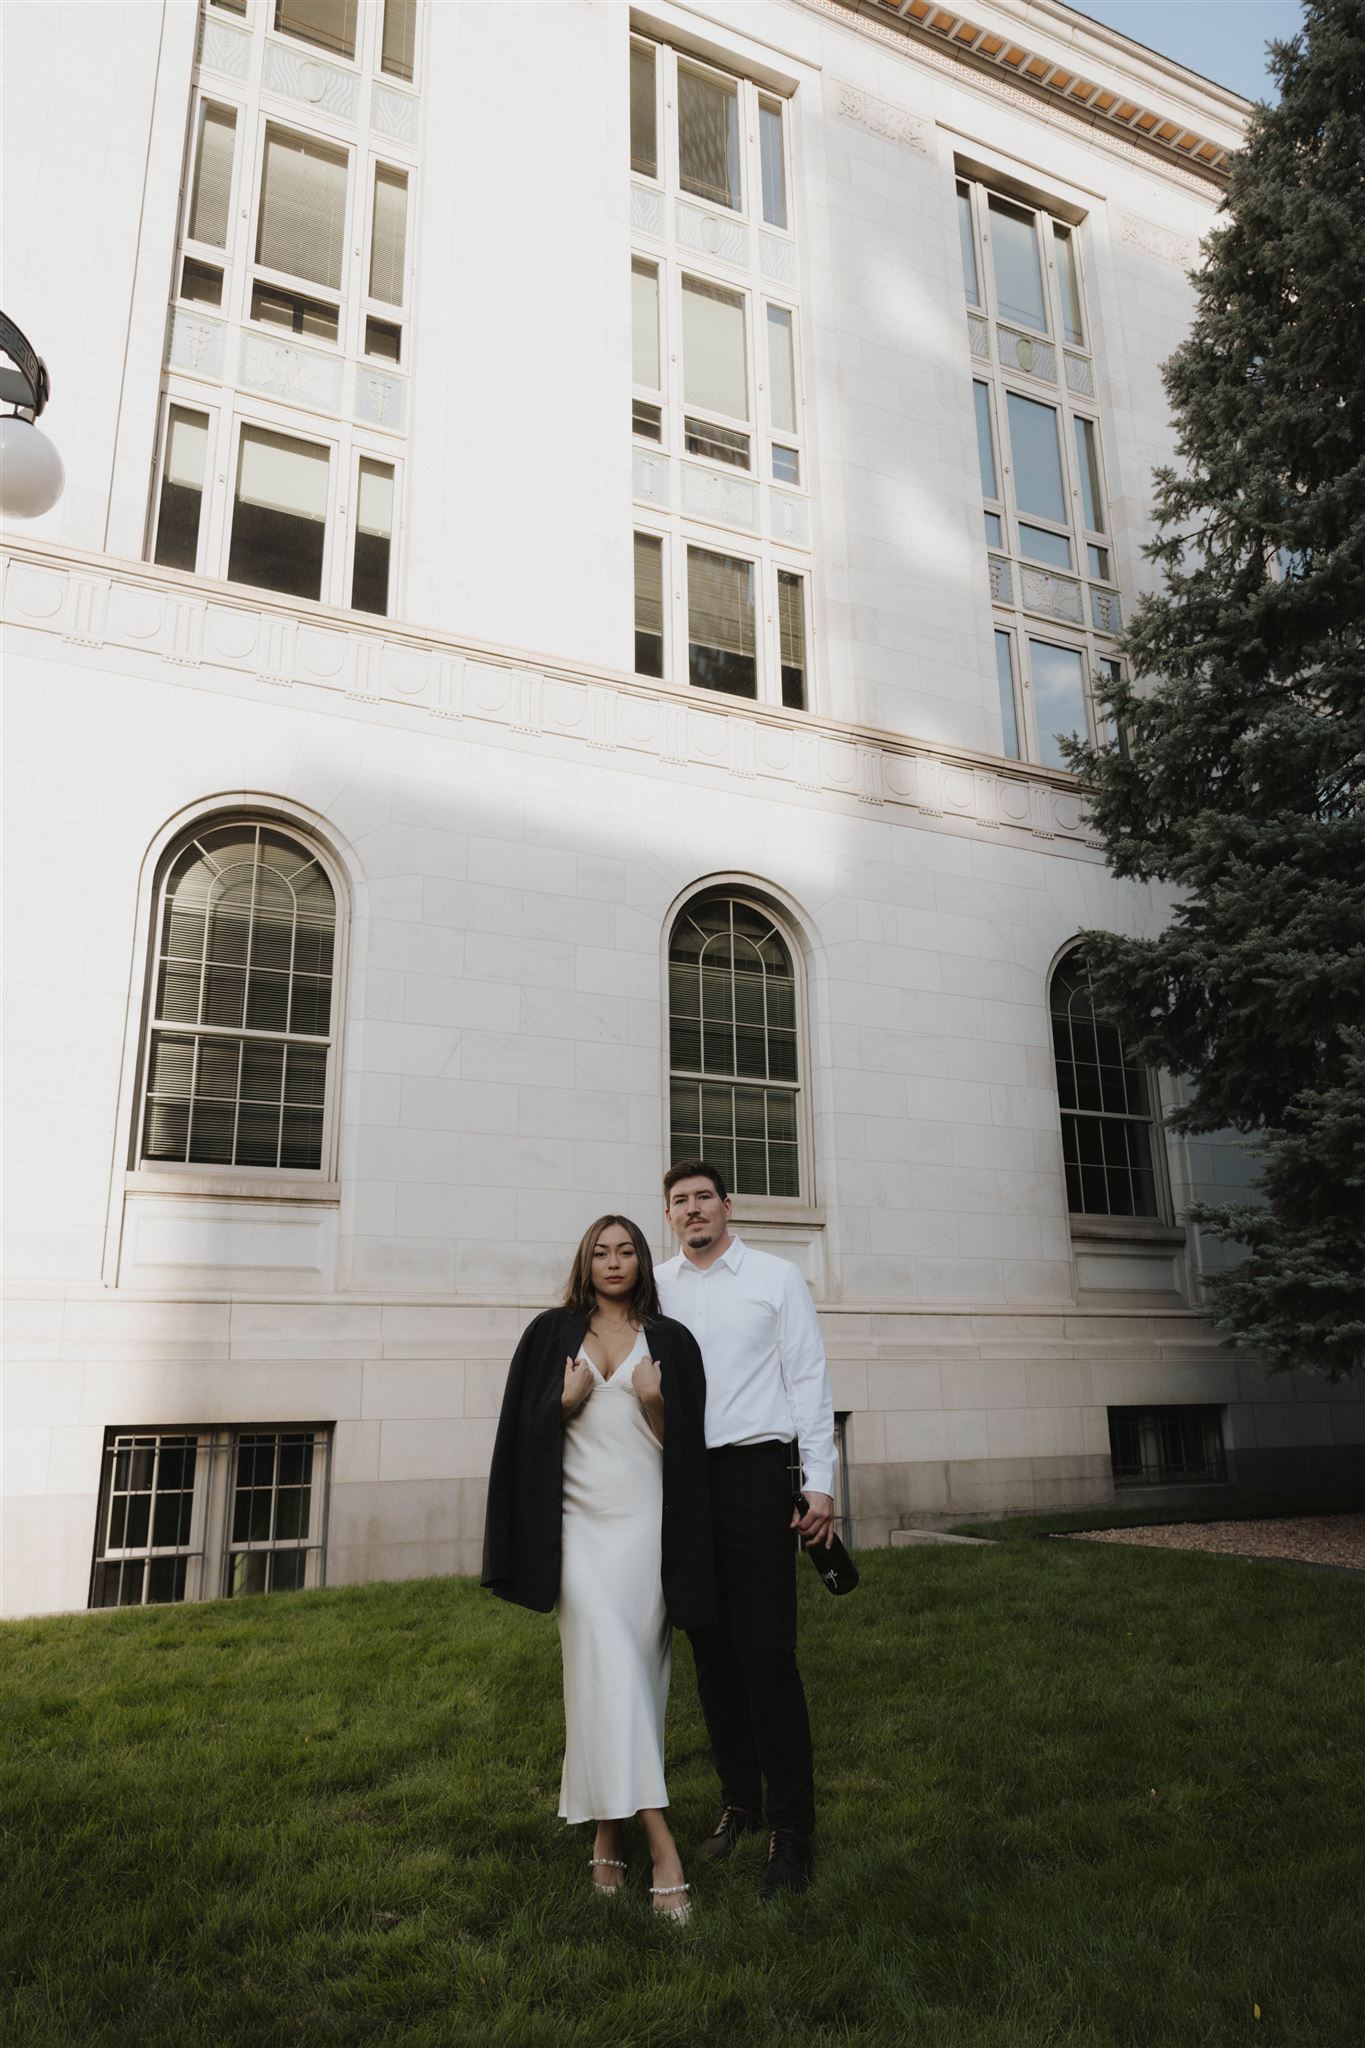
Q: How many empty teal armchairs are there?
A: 0